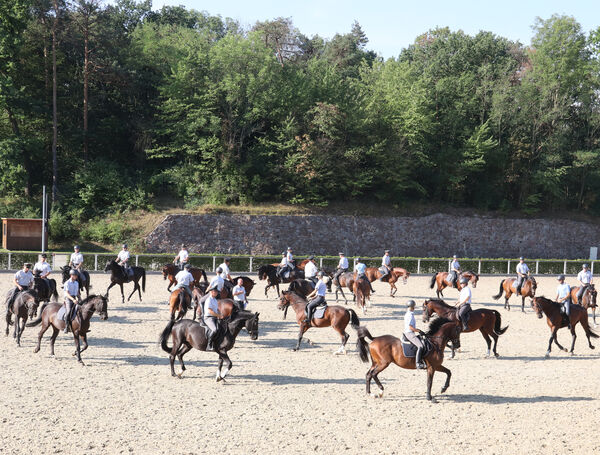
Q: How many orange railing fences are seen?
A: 0